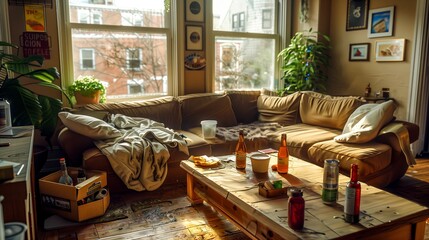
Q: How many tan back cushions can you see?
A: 5